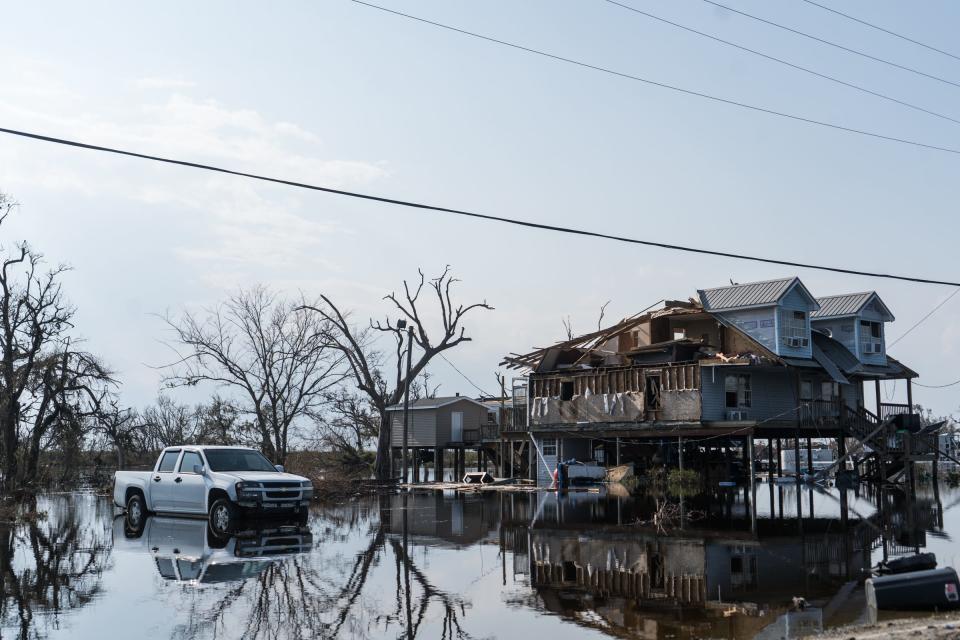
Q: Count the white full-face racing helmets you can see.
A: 0